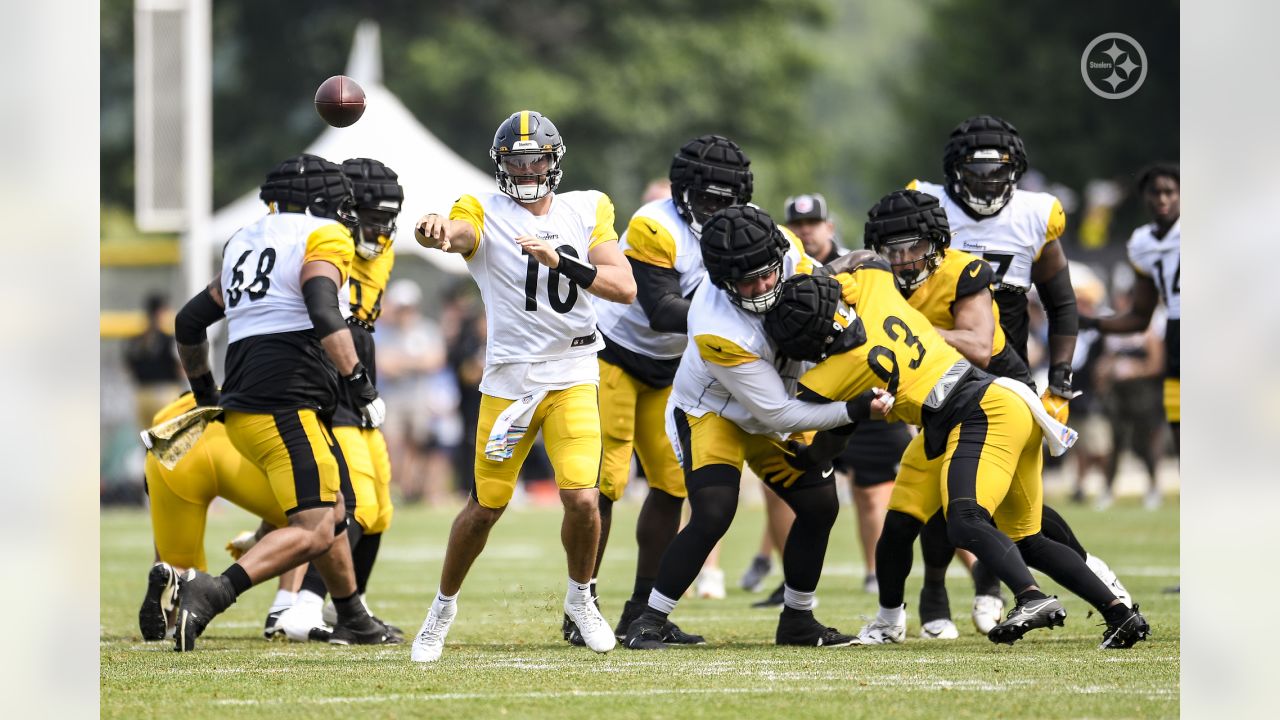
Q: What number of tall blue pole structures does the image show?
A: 0